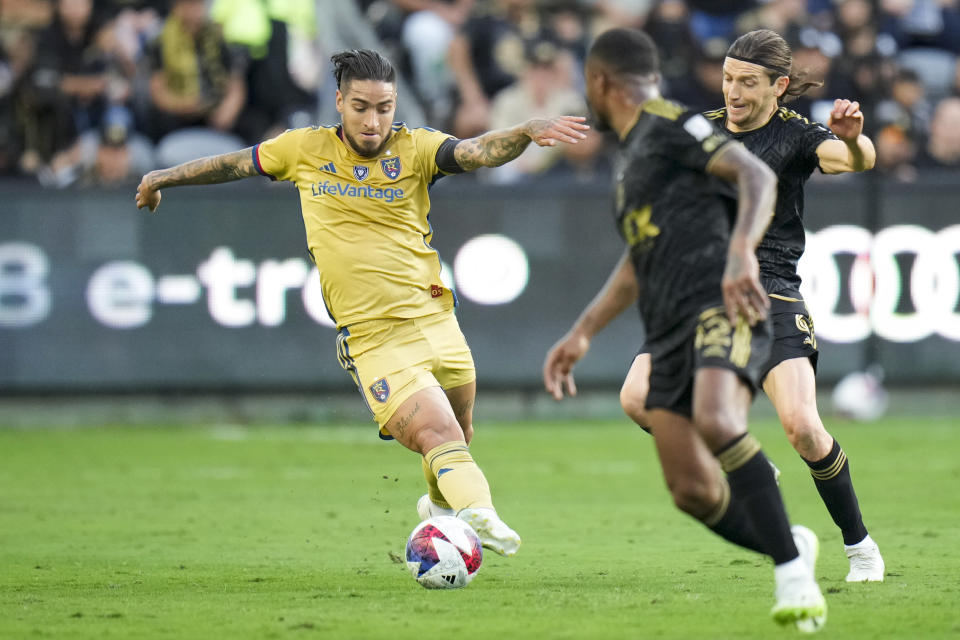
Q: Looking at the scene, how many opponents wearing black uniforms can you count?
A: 2